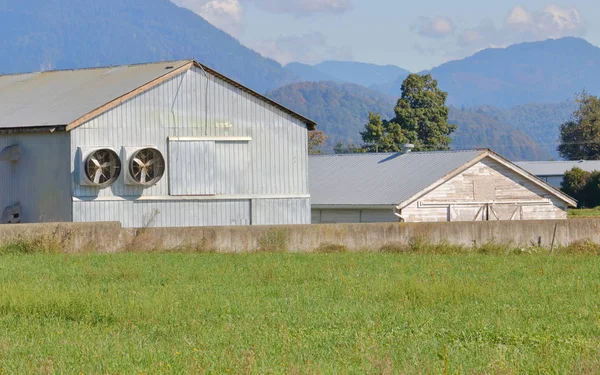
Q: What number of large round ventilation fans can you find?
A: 2